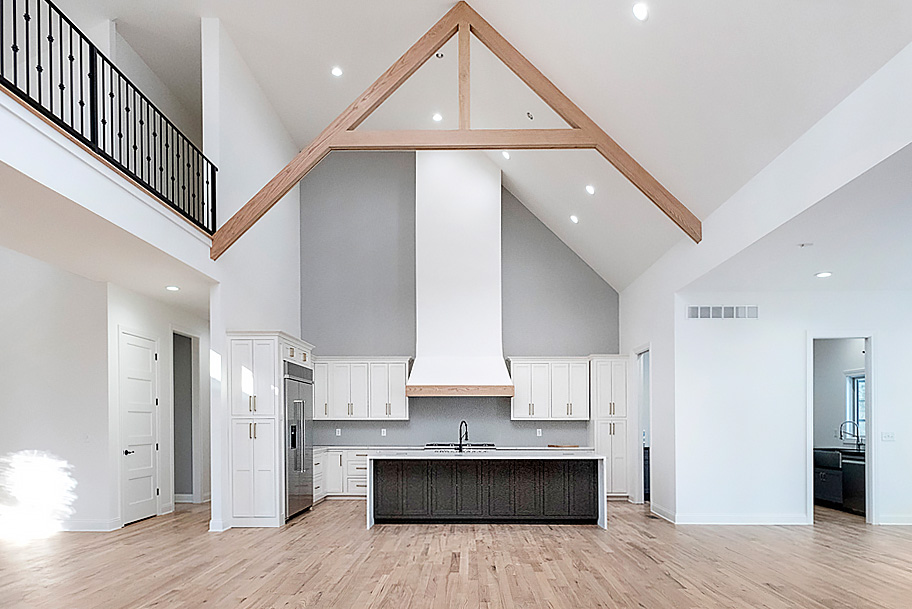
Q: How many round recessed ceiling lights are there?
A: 8